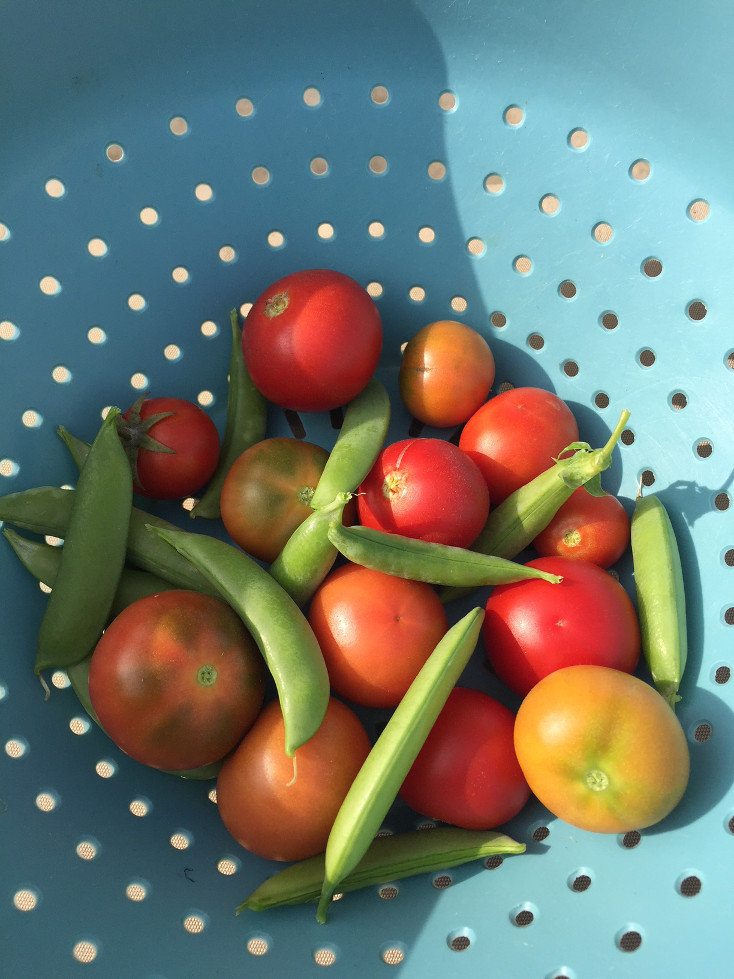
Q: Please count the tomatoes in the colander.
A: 13